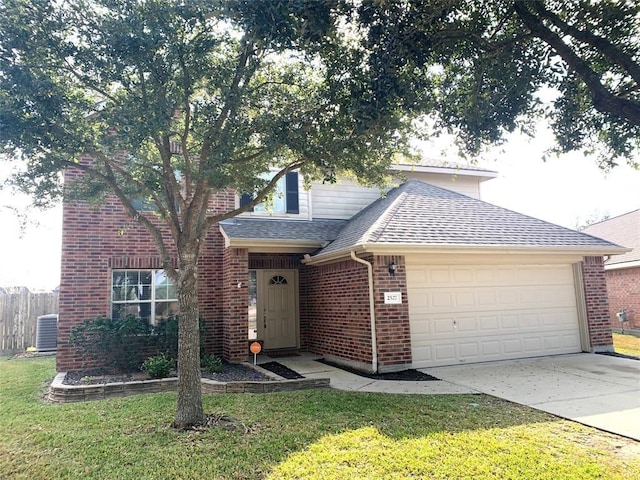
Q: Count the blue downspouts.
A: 0